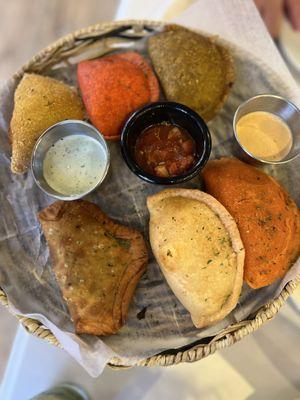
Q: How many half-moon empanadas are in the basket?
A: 6